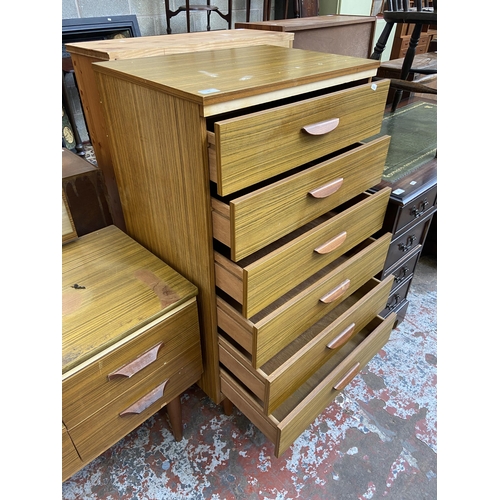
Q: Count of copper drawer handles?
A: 8